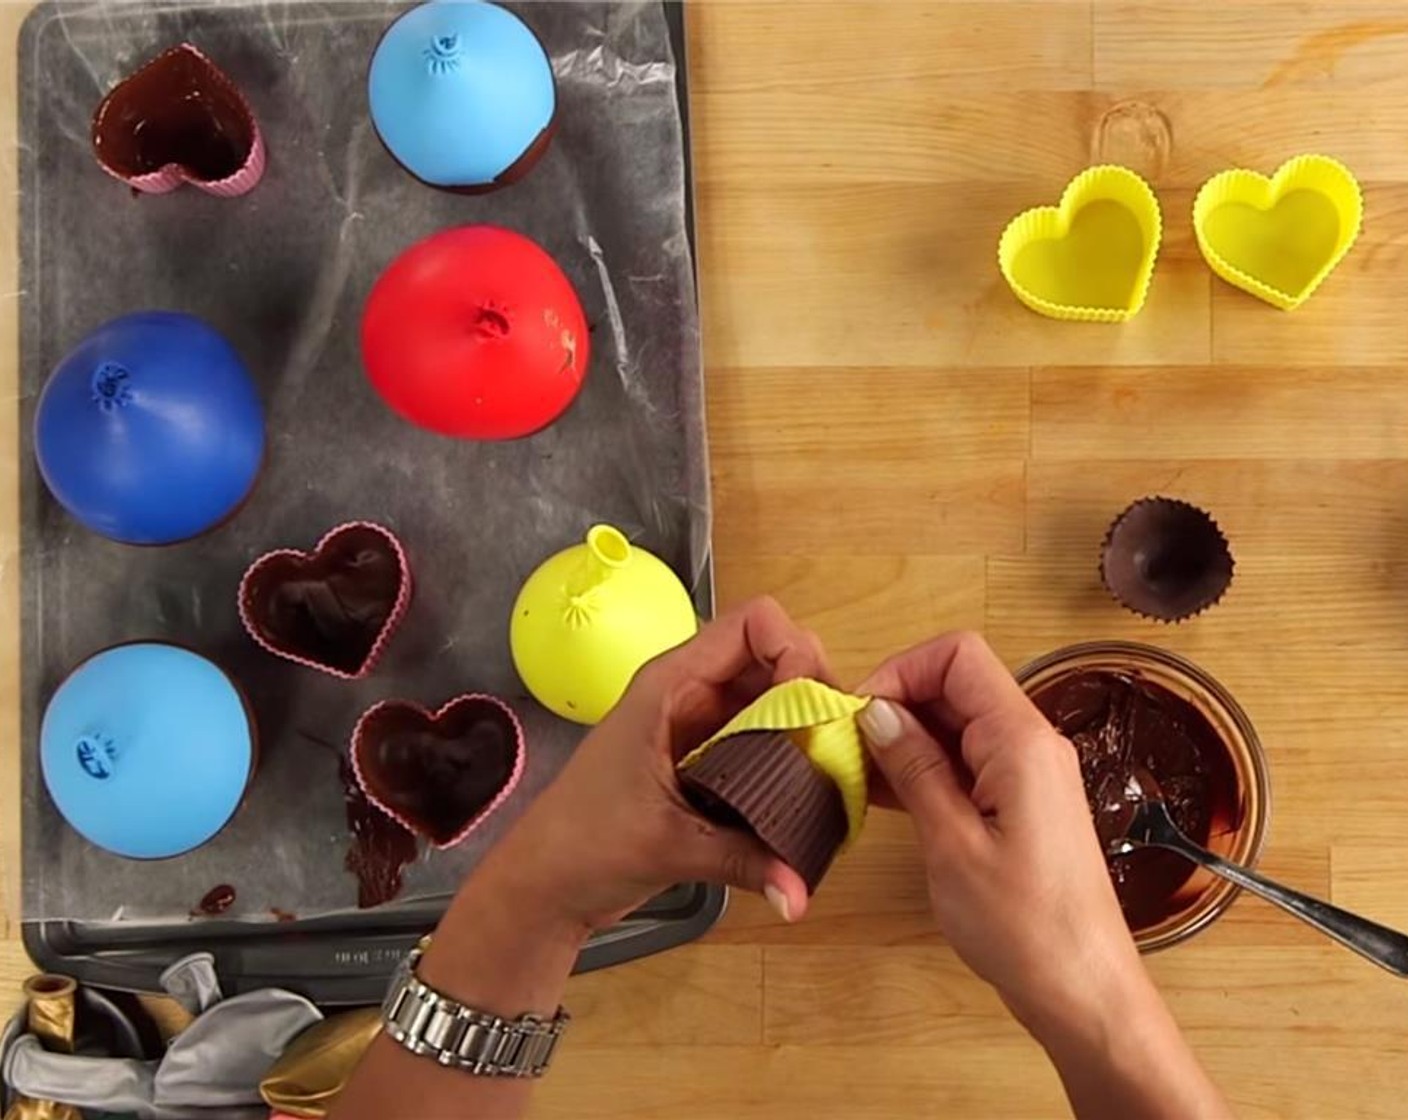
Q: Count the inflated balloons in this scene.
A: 5